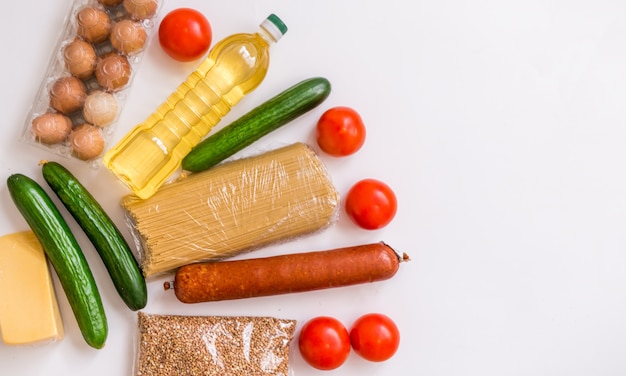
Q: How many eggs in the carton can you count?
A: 10